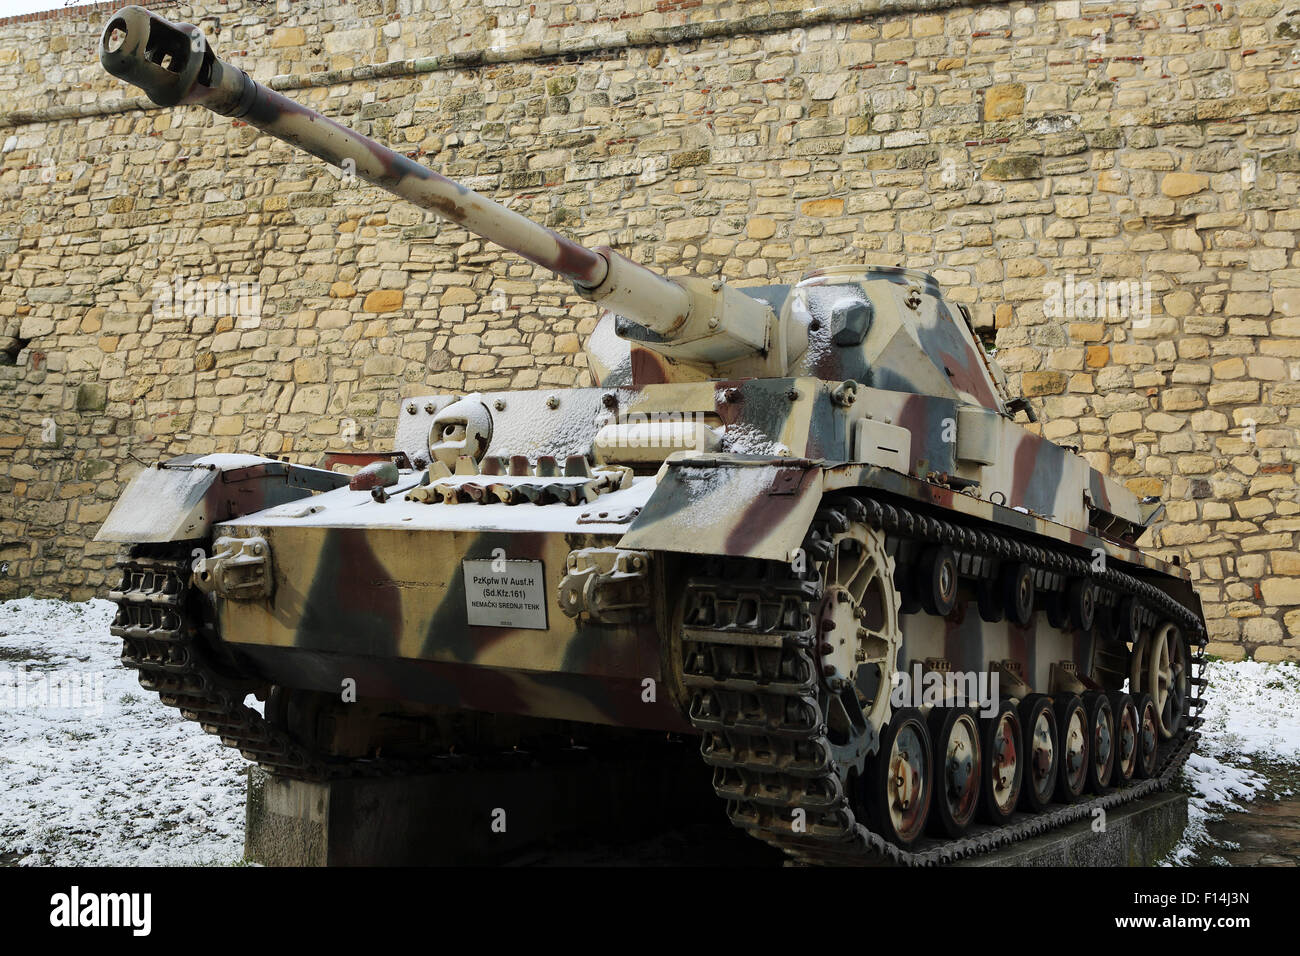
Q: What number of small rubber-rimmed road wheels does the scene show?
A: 8